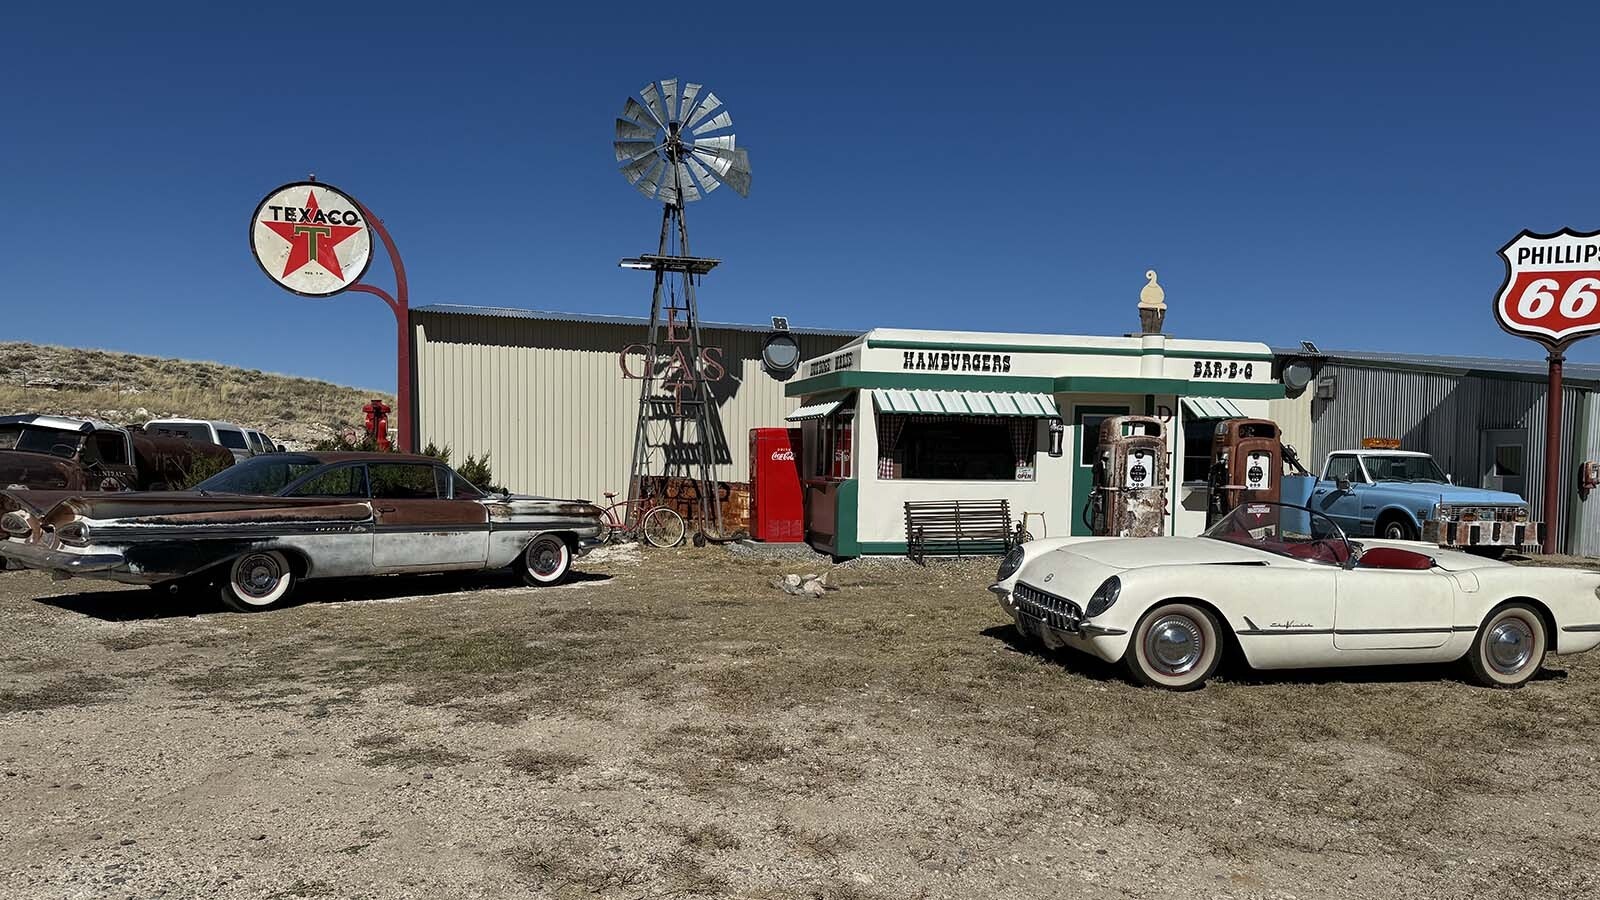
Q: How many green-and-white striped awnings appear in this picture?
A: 3